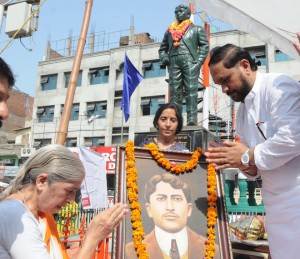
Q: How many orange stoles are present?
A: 1